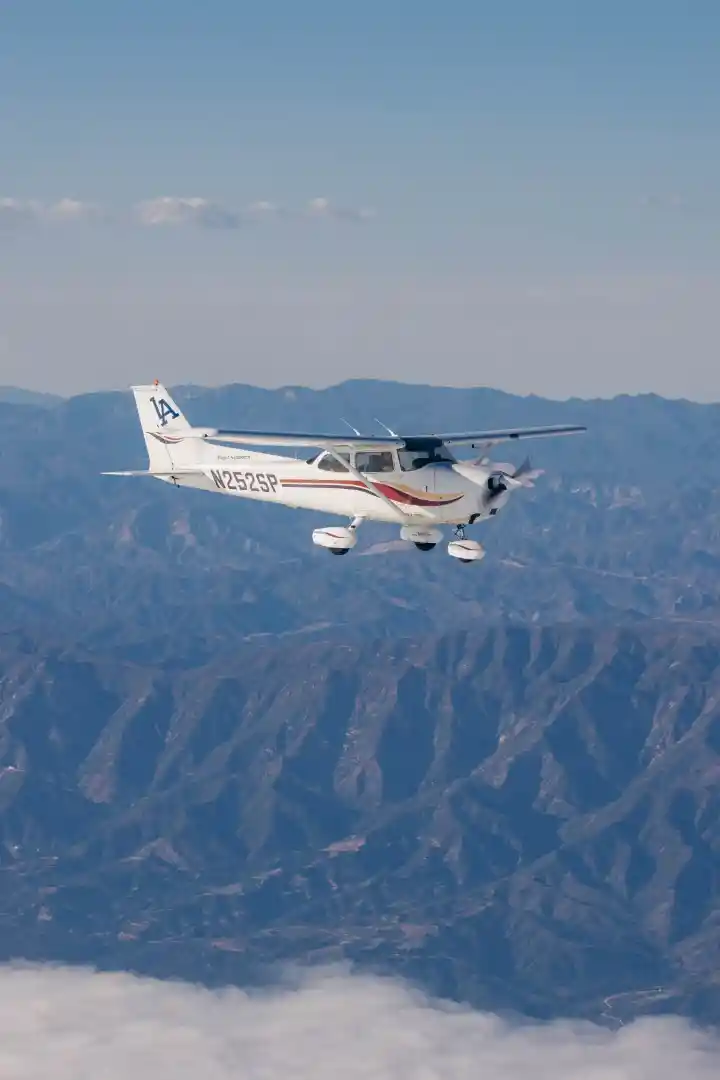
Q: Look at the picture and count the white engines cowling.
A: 1